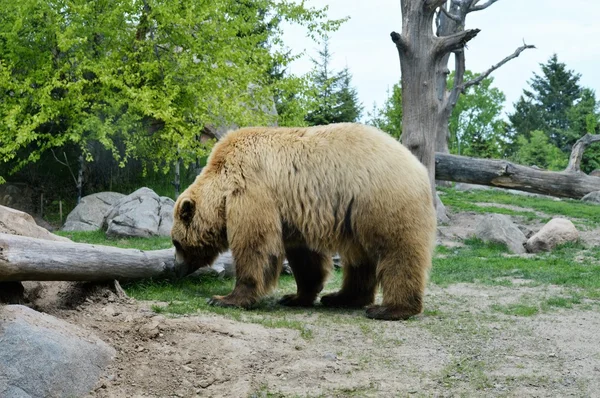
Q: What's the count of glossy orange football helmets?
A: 0